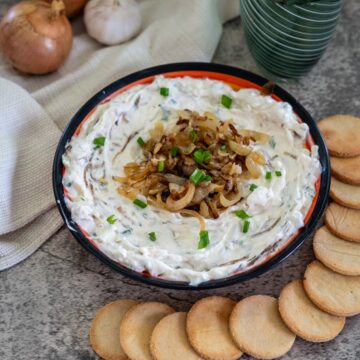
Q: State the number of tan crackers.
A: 12